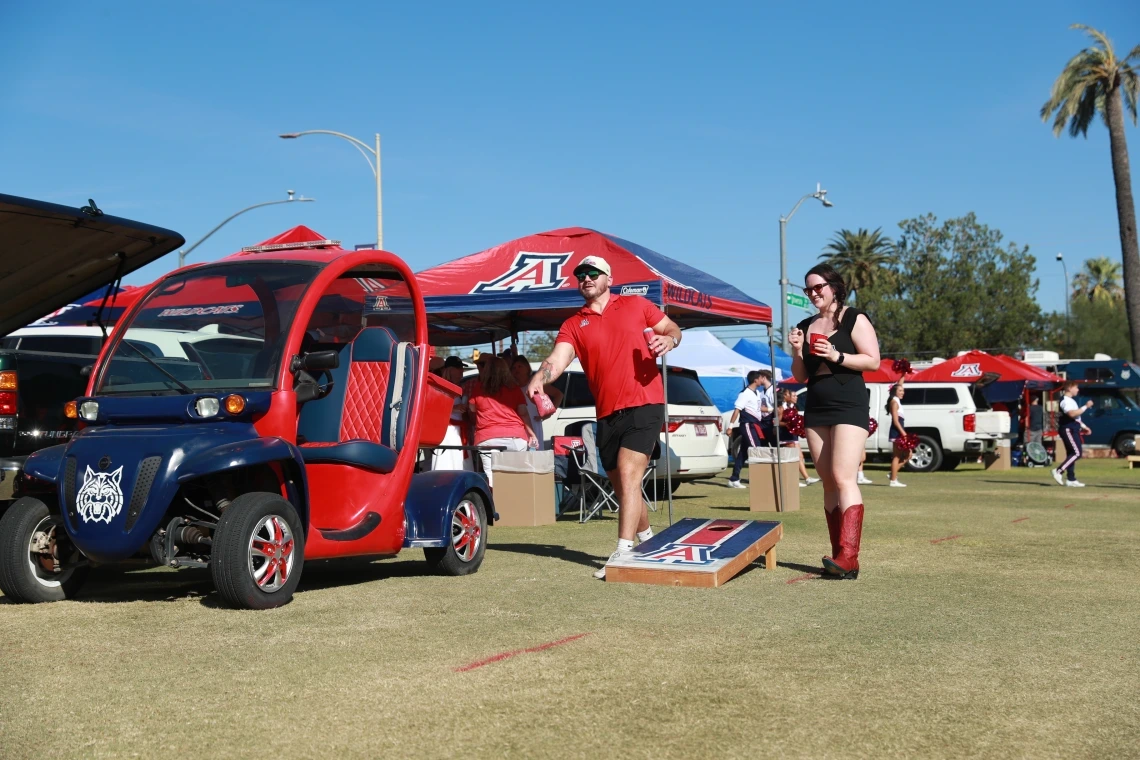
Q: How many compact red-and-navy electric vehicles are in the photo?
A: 1